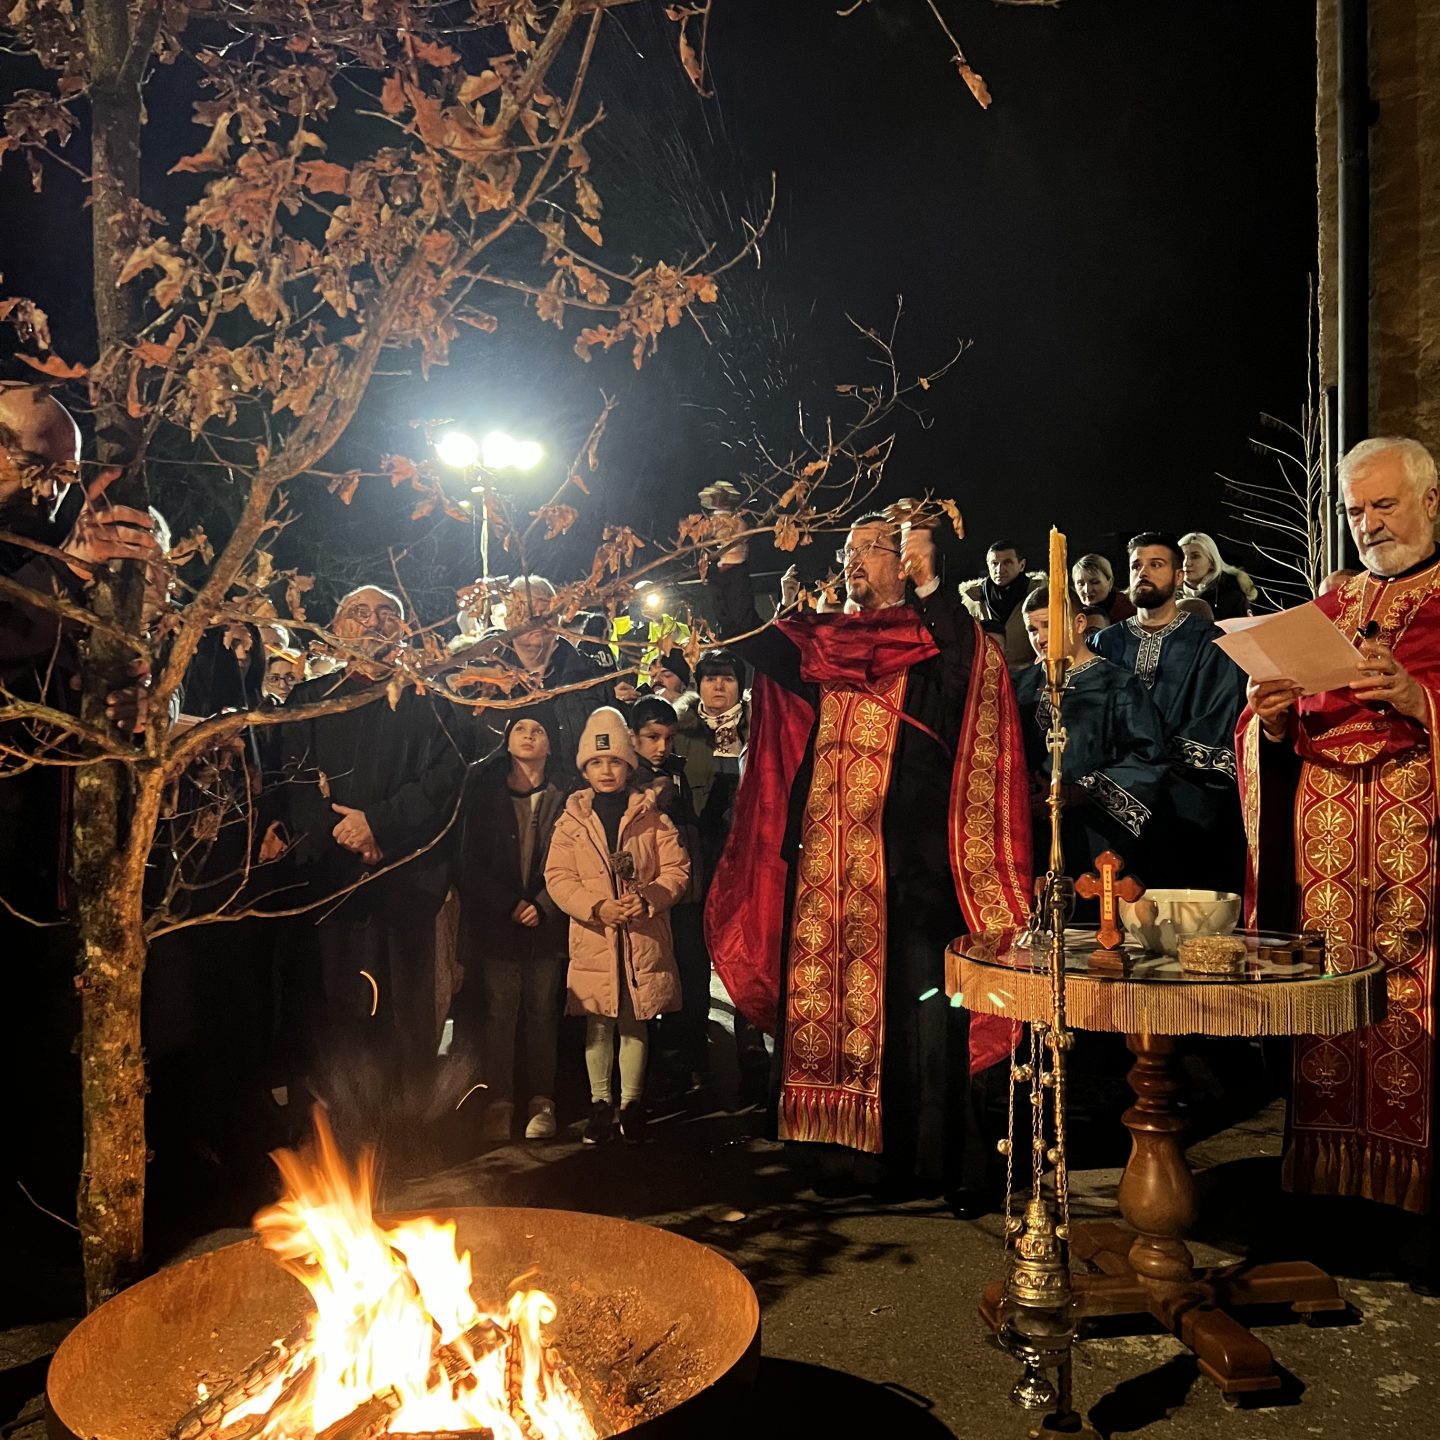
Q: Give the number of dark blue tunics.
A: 2